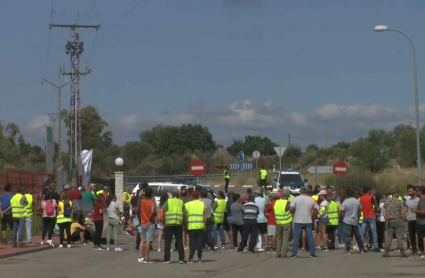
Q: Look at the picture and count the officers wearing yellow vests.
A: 2